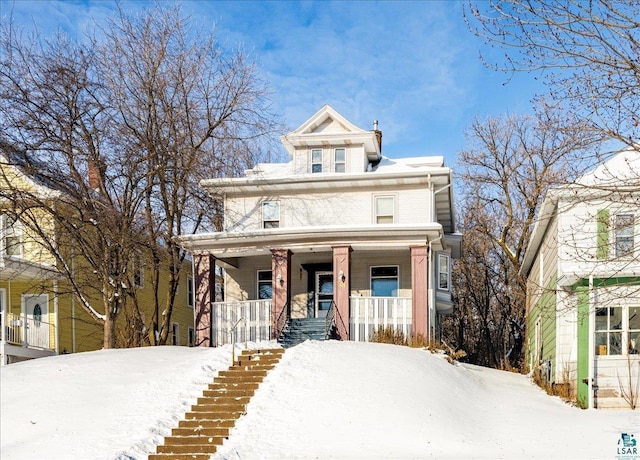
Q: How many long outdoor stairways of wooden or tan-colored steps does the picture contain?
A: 1